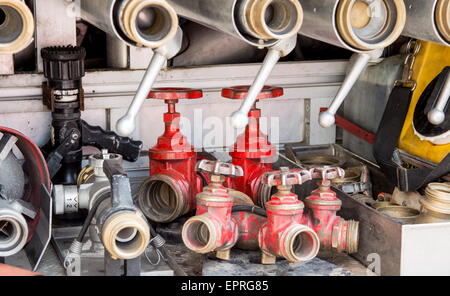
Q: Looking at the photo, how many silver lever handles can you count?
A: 4